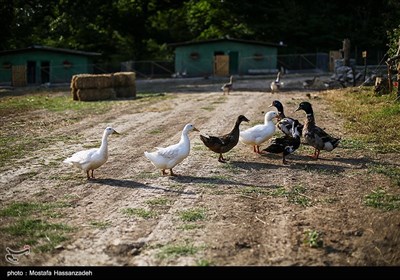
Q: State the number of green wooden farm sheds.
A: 2